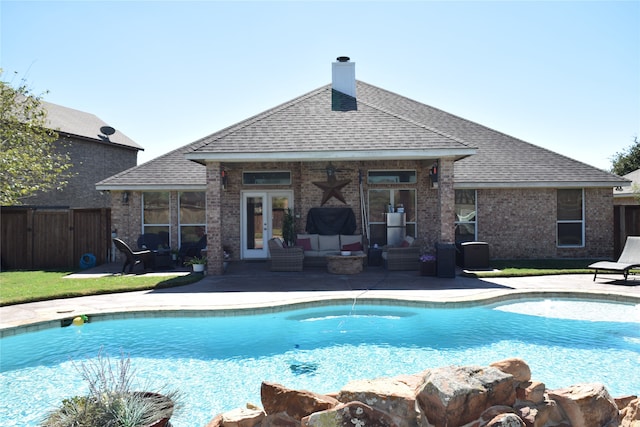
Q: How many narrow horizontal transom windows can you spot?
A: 2